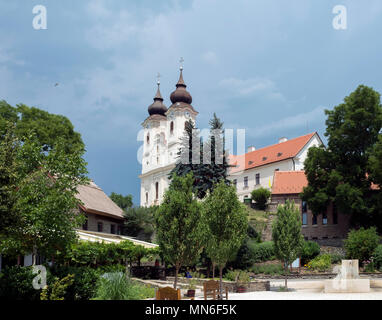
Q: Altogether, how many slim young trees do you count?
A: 3